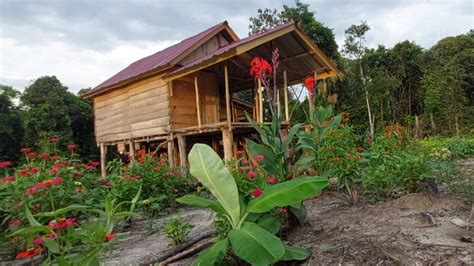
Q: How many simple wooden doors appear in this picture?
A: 1